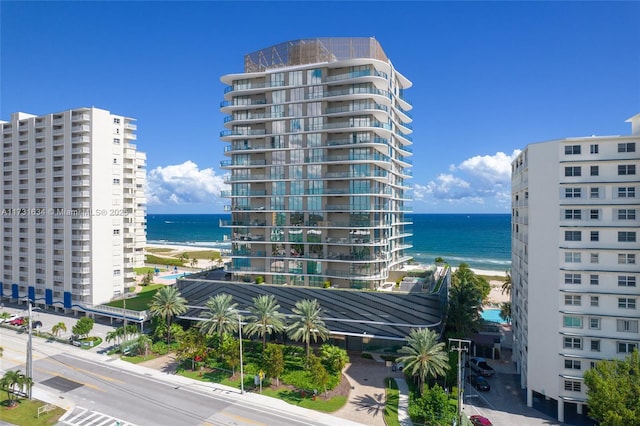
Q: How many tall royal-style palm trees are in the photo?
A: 5